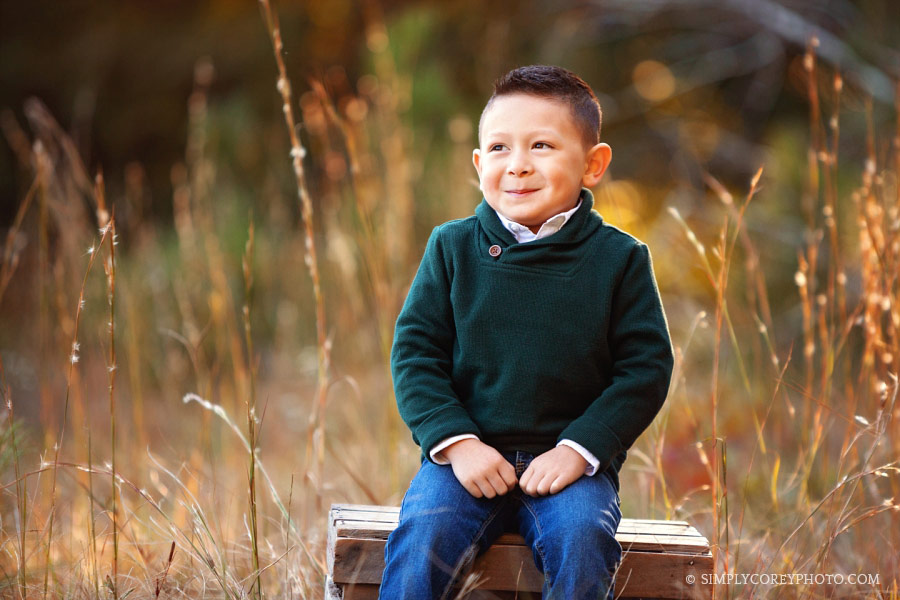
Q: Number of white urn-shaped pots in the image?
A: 0